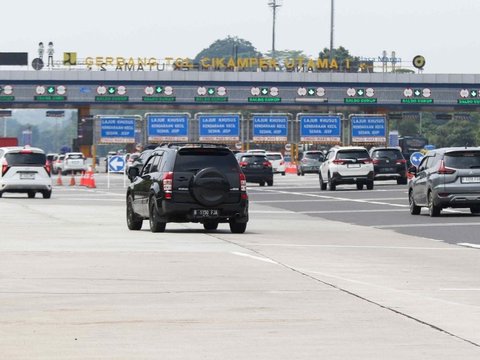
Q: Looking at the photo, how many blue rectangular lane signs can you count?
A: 6